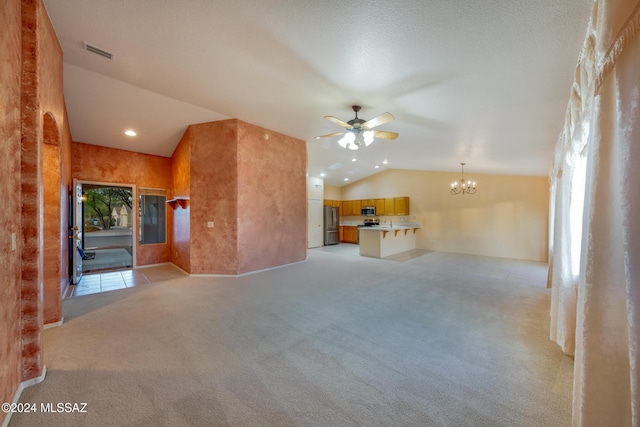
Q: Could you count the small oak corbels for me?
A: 4